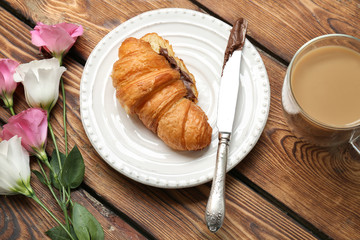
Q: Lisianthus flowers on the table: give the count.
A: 5